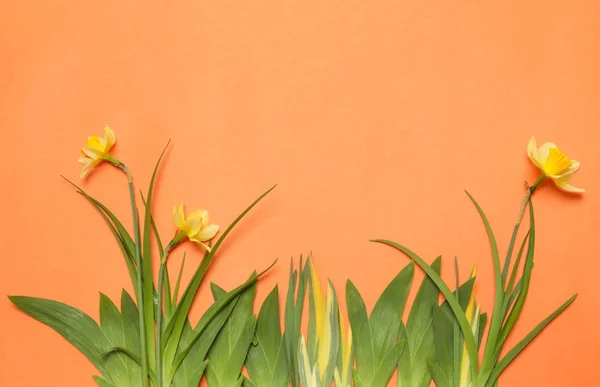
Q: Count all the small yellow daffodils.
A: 3